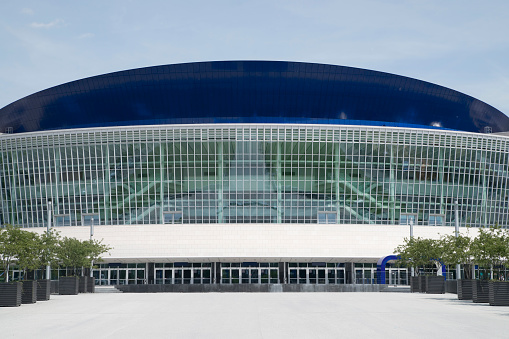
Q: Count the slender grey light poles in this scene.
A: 4